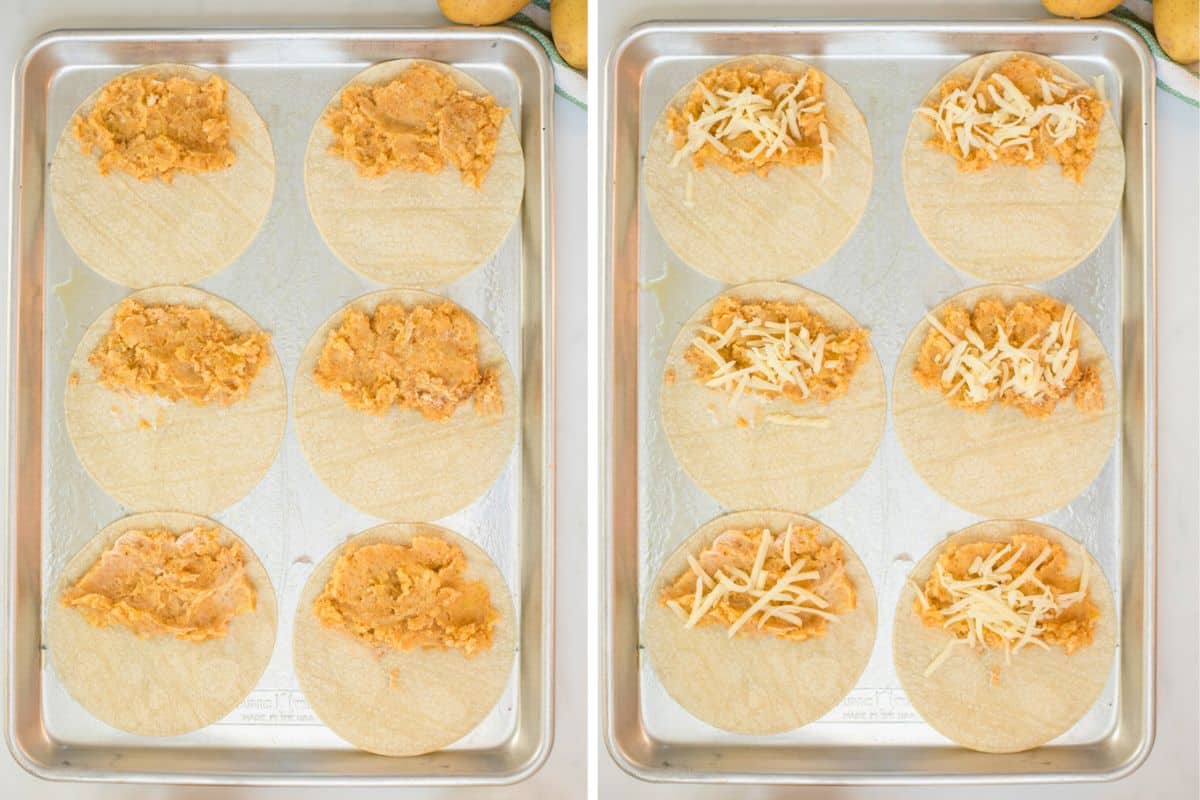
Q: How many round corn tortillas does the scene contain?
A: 12